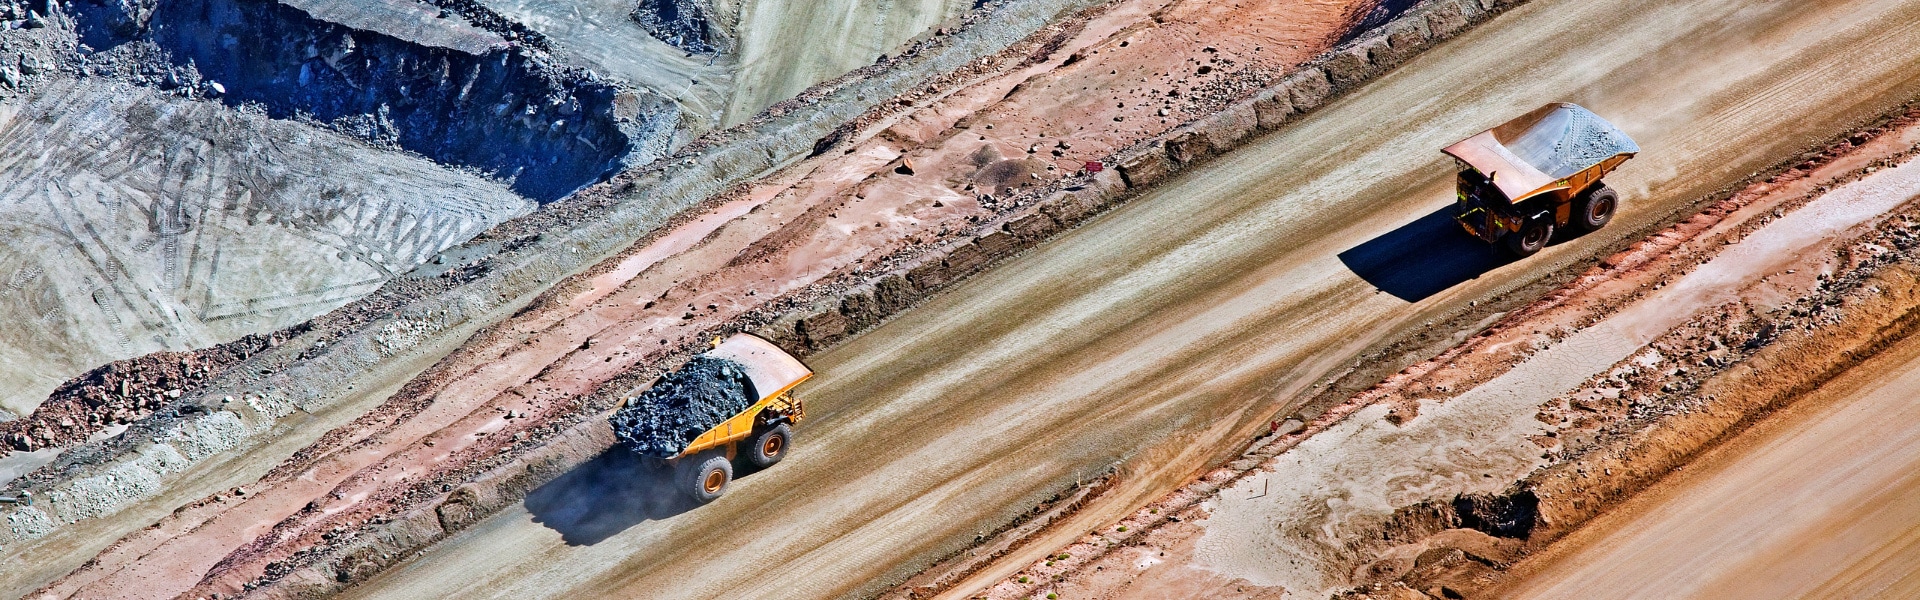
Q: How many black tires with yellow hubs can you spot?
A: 4